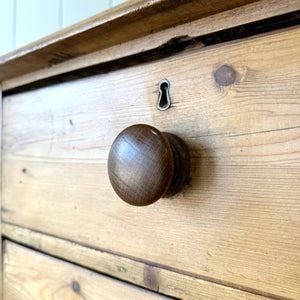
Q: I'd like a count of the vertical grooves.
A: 3